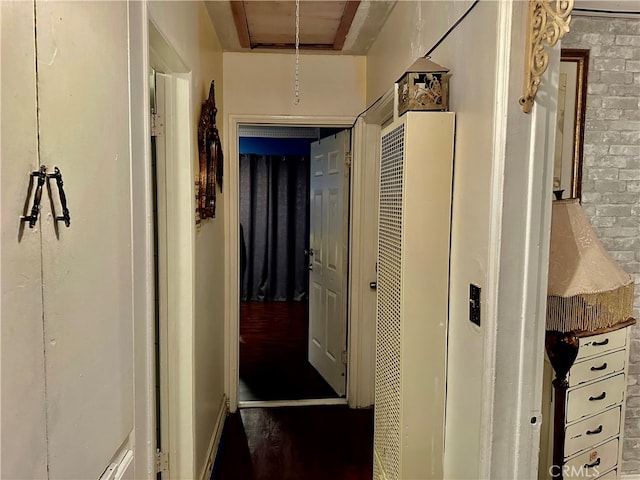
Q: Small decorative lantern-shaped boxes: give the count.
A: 1